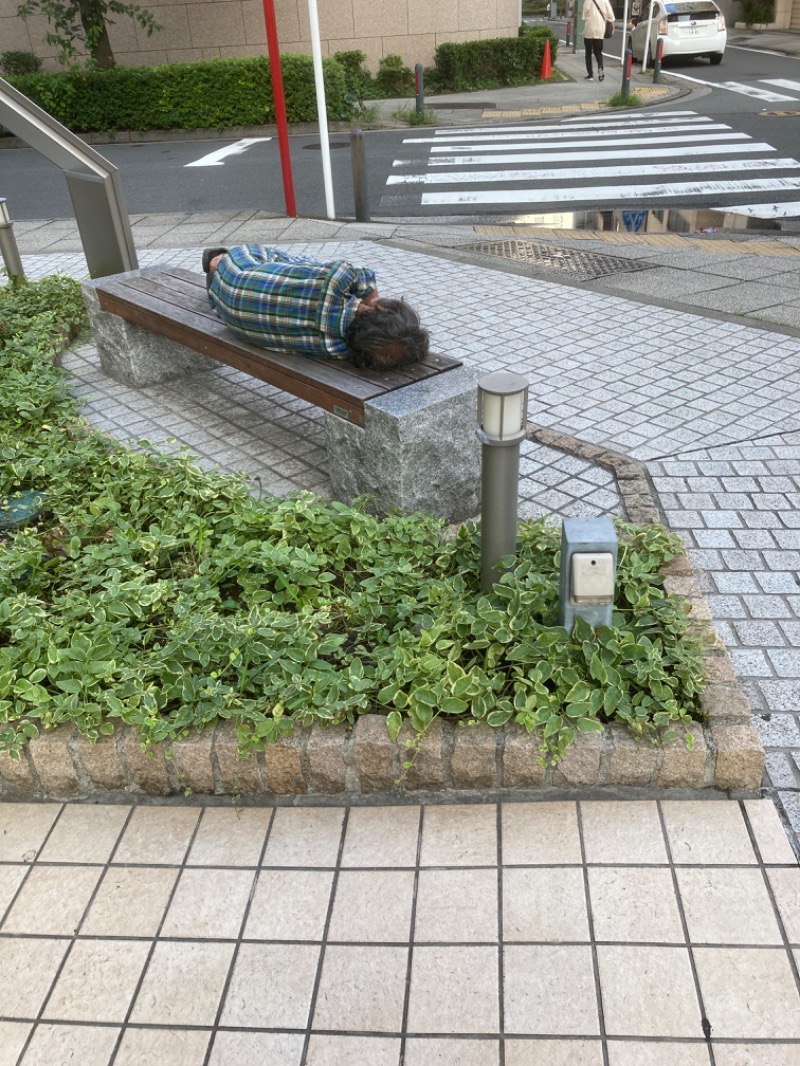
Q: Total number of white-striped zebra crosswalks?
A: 2